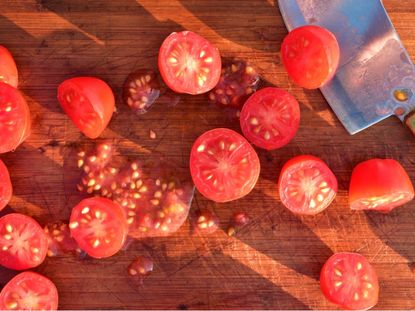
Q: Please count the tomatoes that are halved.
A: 14